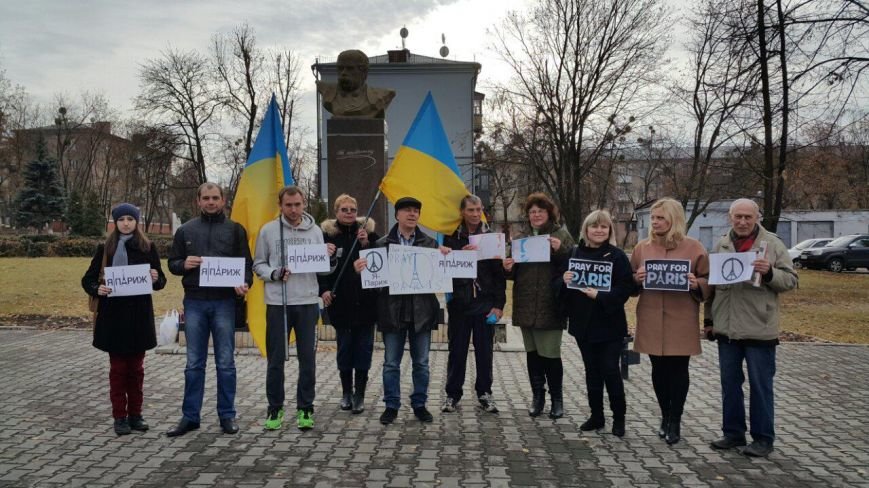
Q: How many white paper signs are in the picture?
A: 9